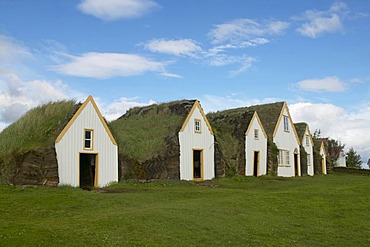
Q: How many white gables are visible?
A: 6